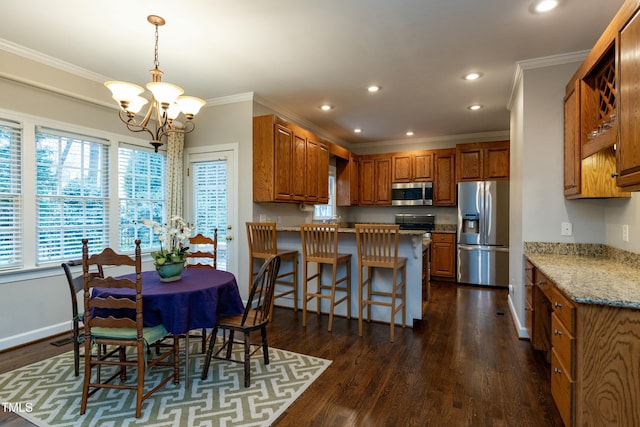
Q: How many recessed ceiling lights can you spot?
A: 7